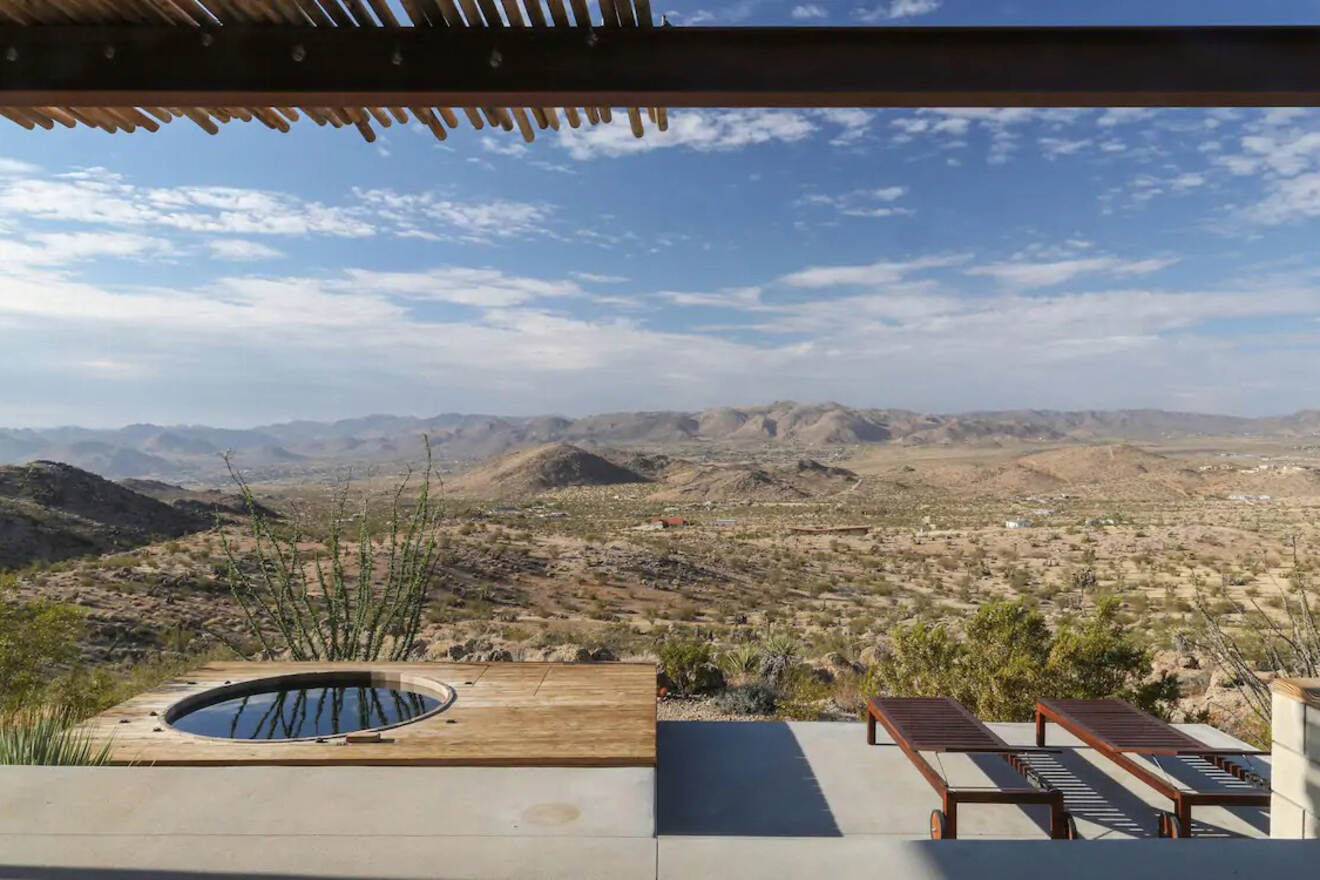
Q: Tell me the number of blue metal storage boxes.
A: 0